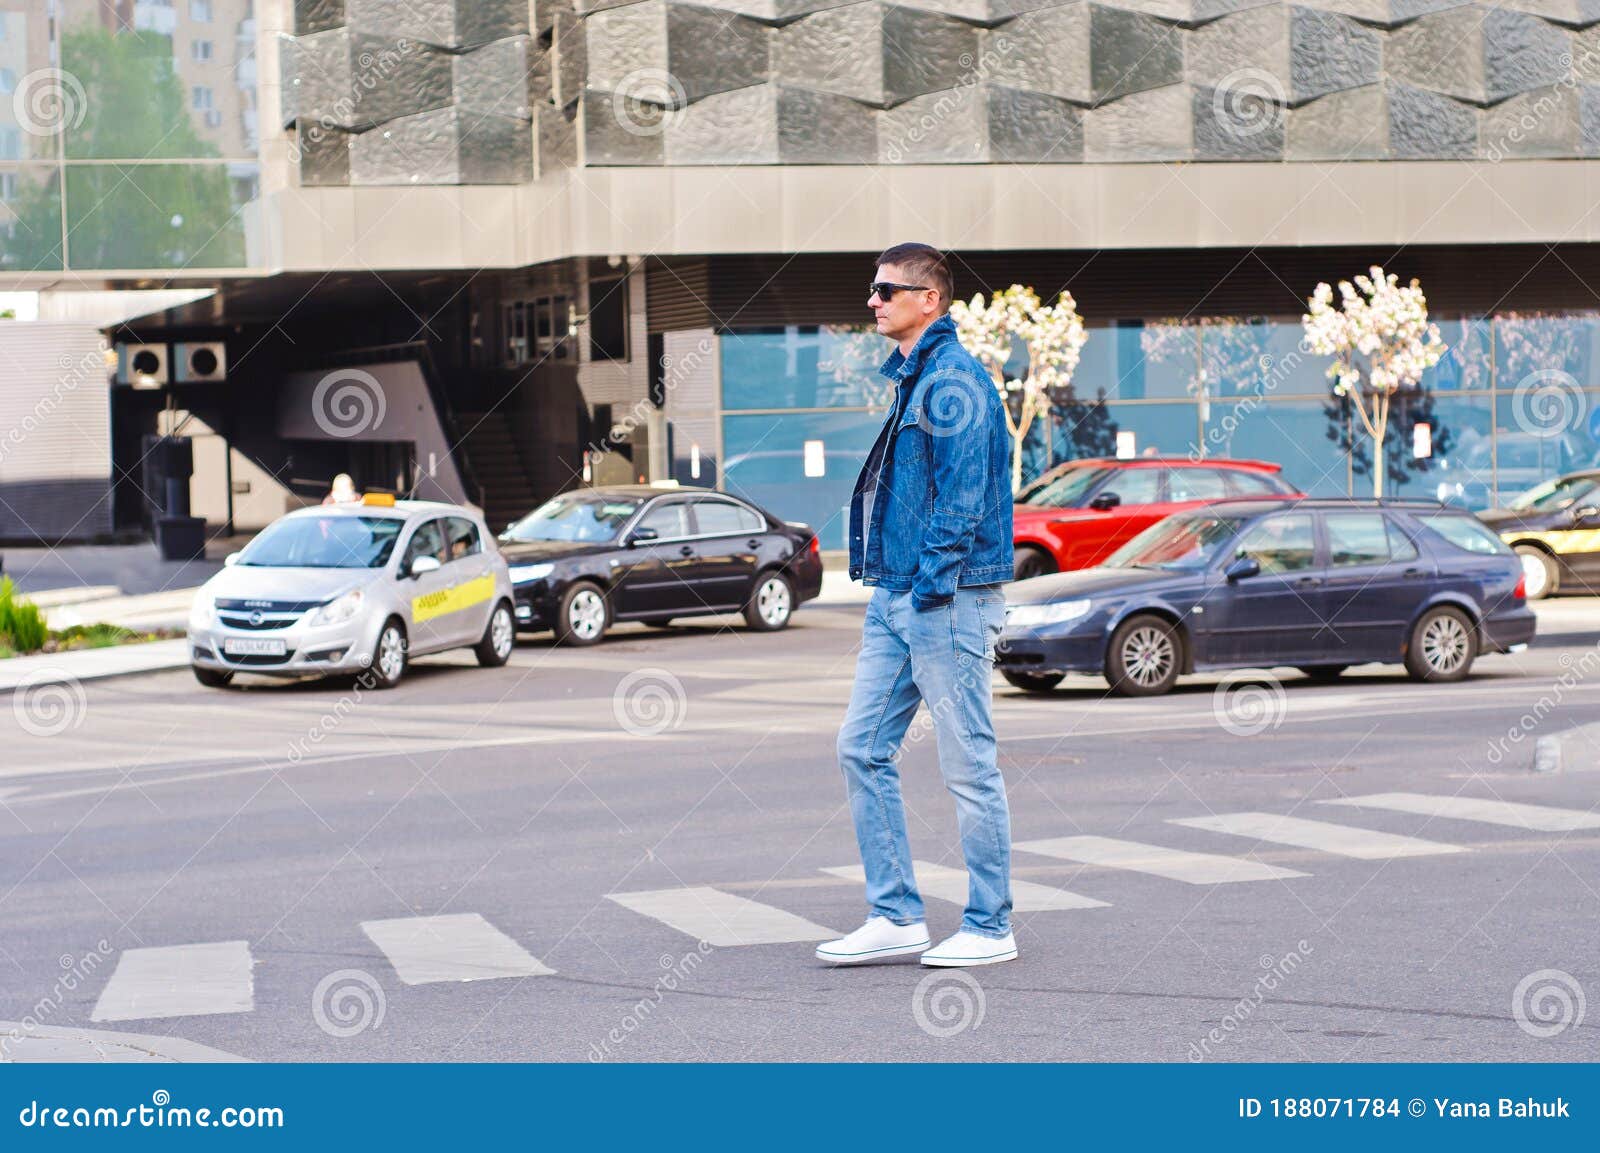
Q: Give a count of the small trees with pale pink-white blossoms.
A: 2